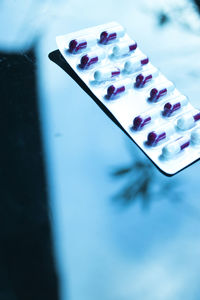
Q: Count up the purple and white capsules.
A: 15